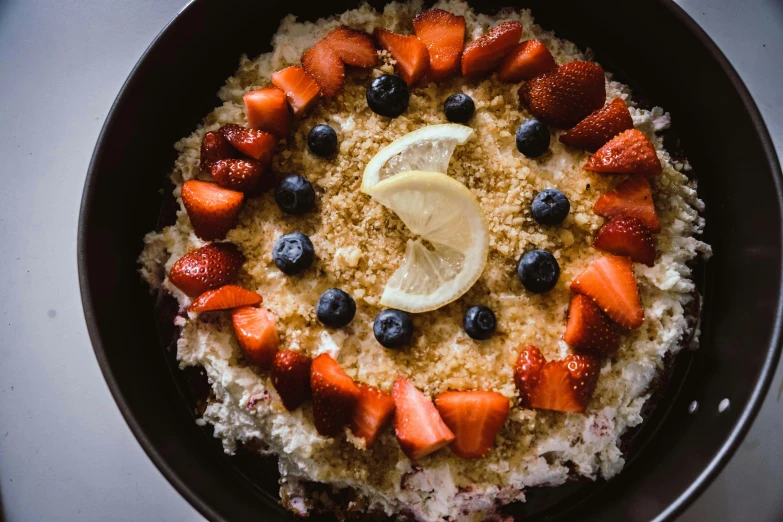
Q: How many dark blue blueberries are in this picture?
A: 11